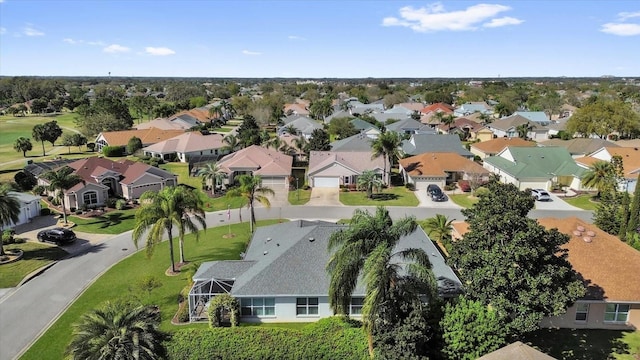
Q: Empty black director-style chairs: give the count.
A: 0